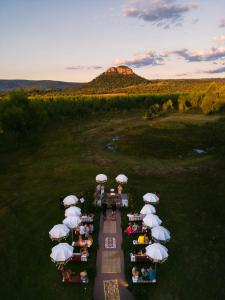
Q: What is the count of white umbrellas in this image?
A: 12